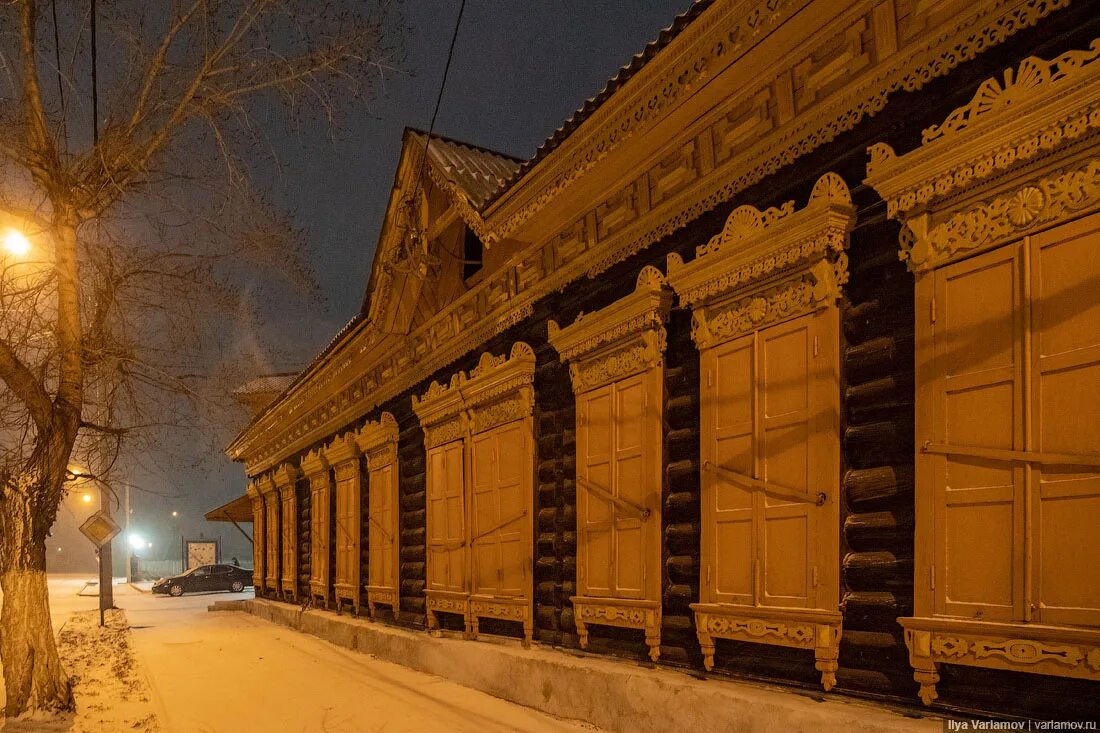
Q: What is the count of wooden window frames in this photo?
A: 11